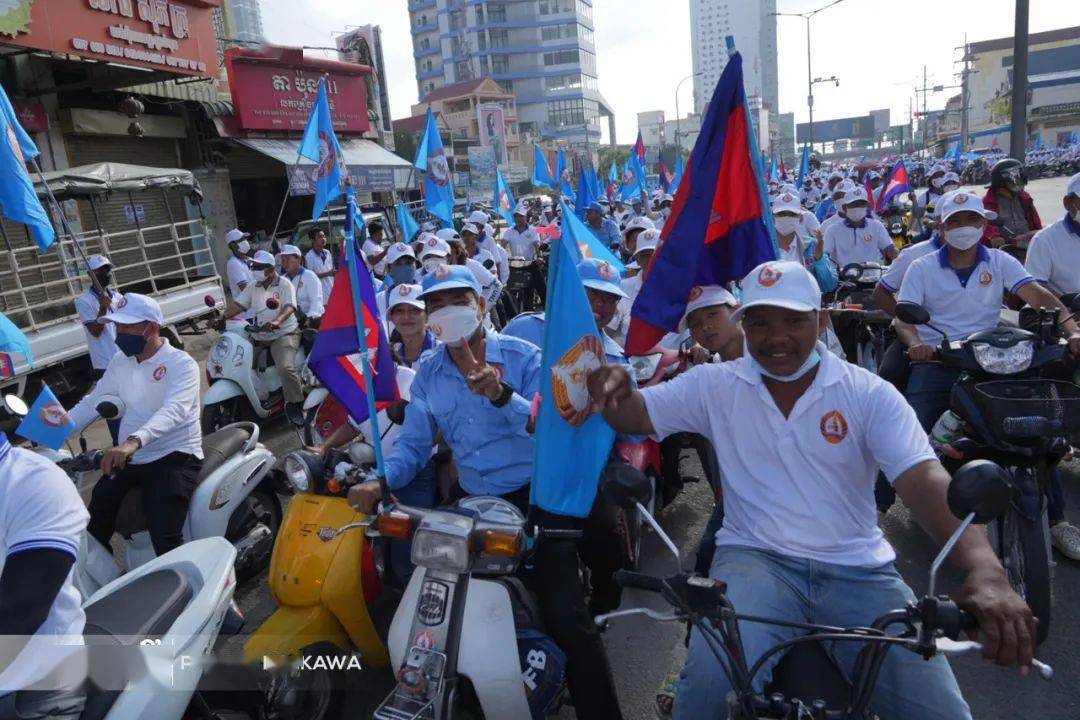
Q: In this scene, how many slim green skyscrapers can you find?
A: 0